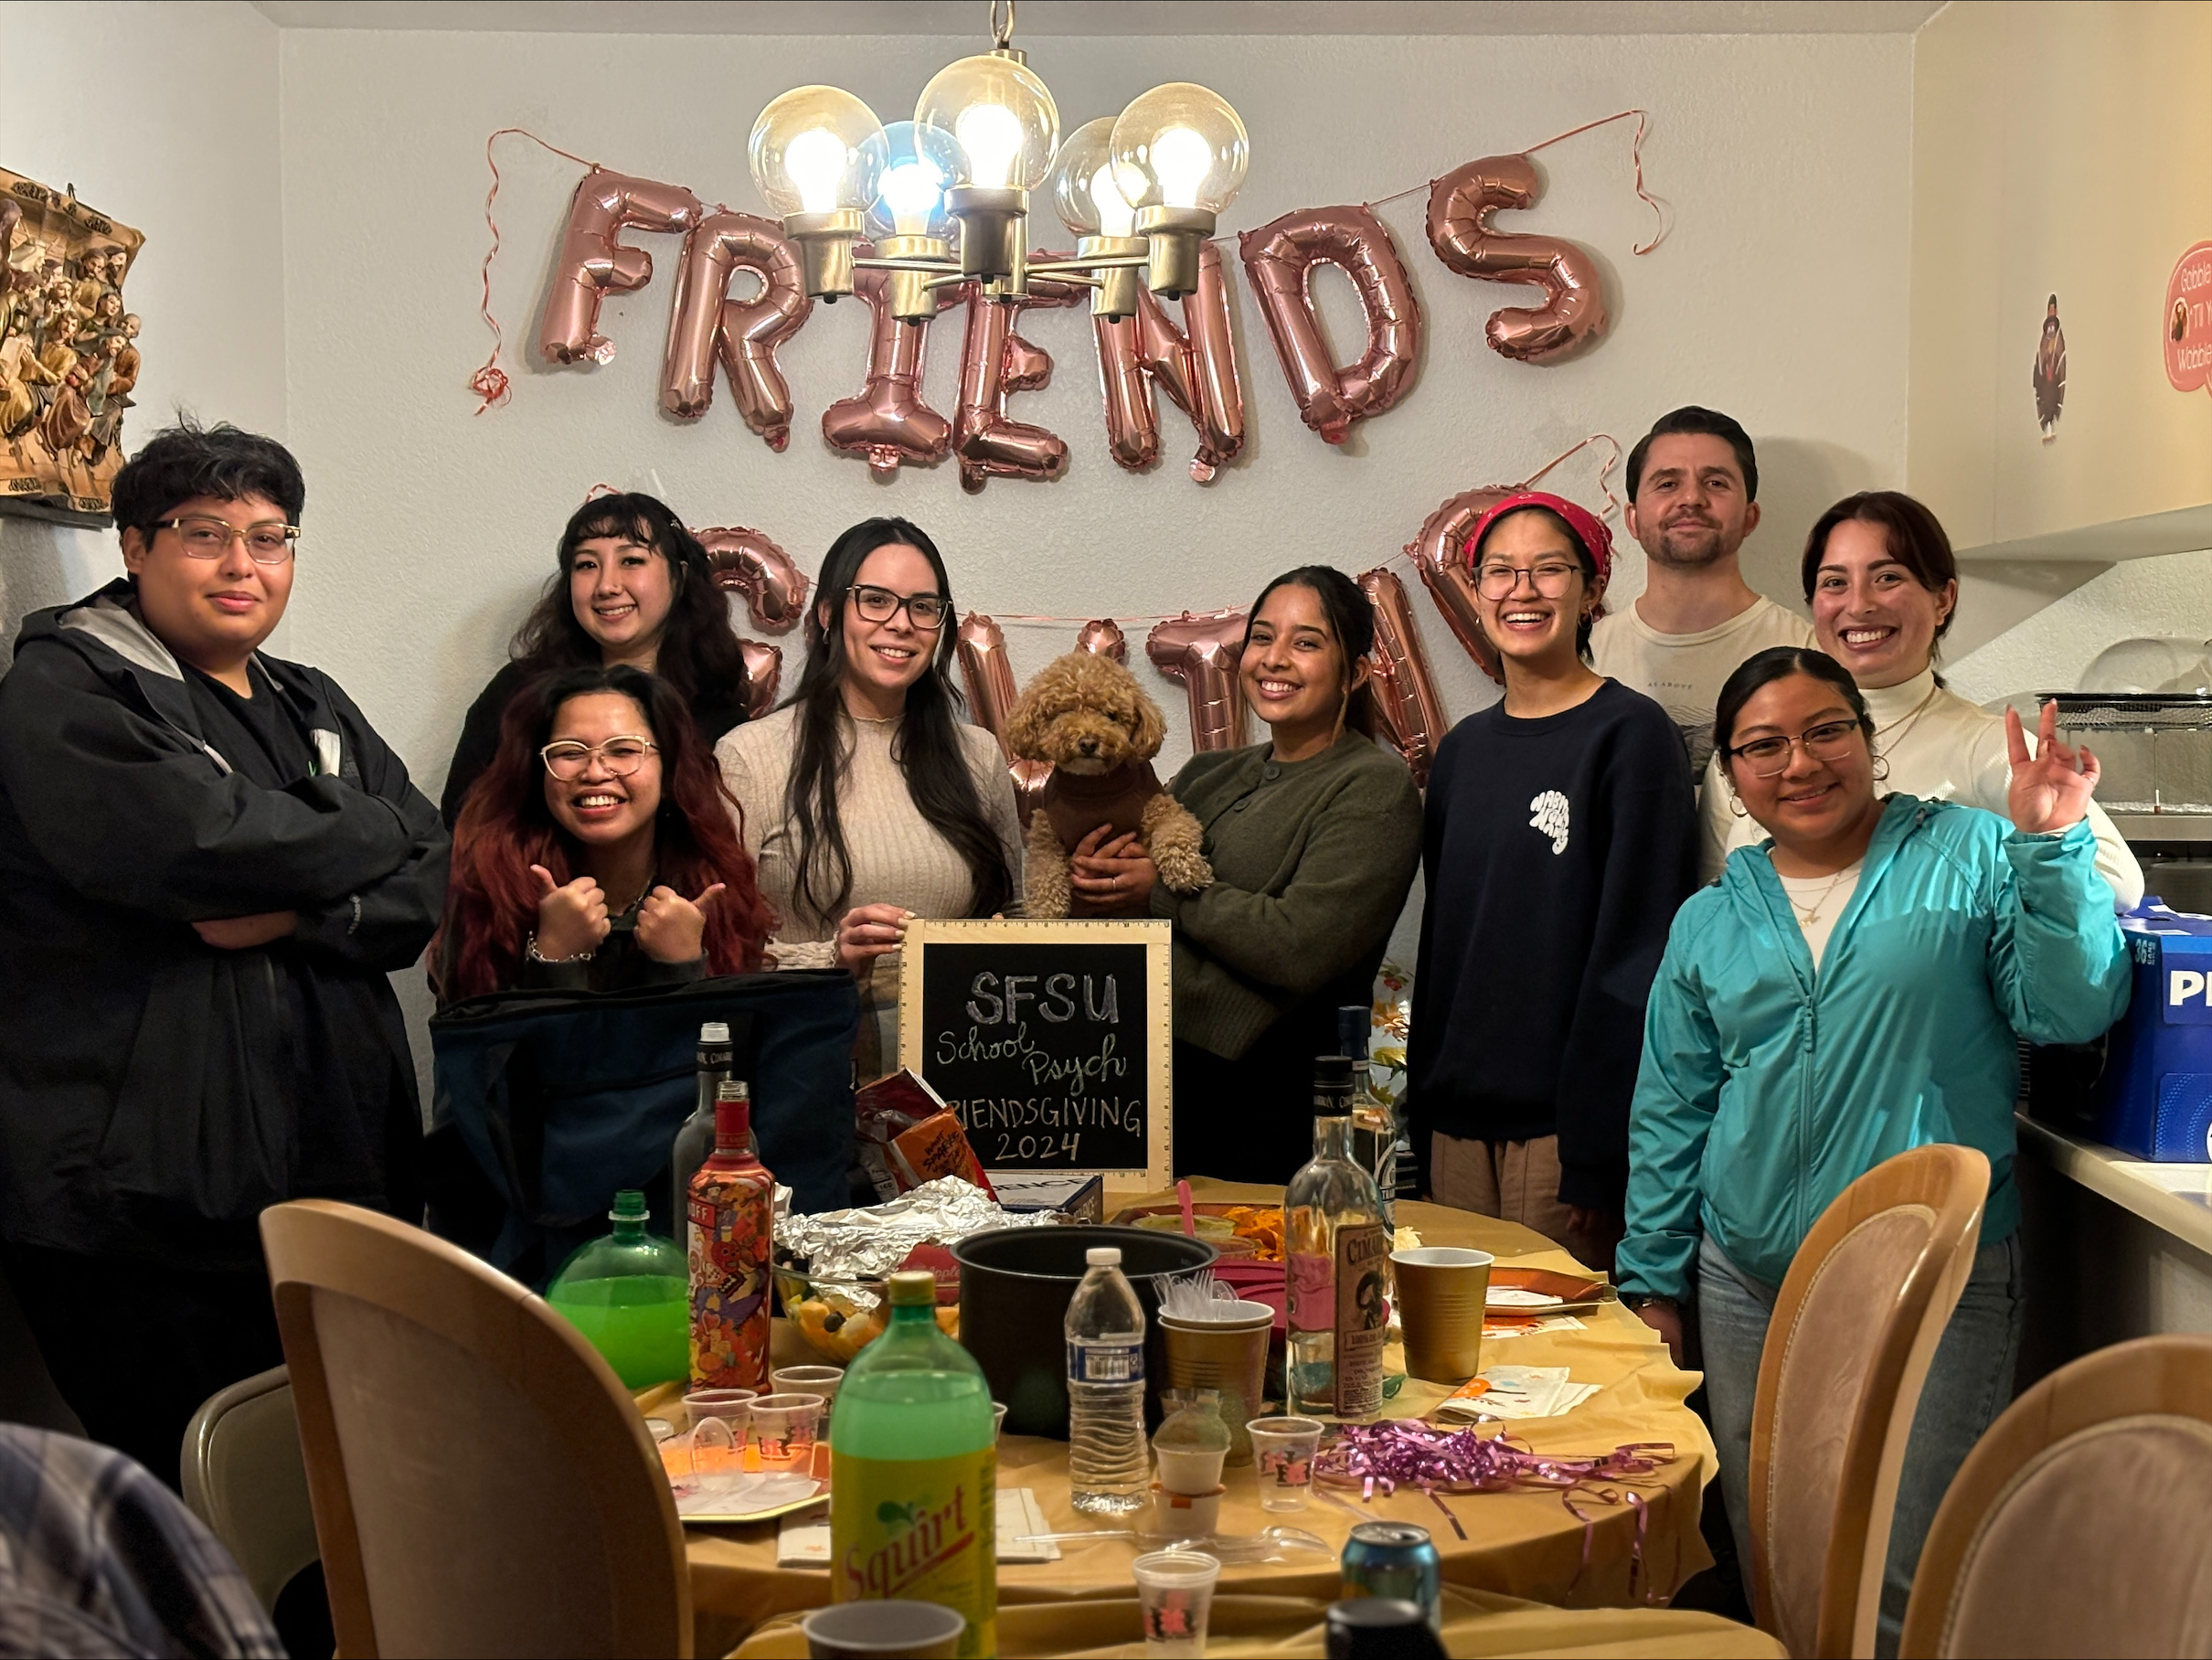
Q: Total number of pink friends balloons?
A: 7